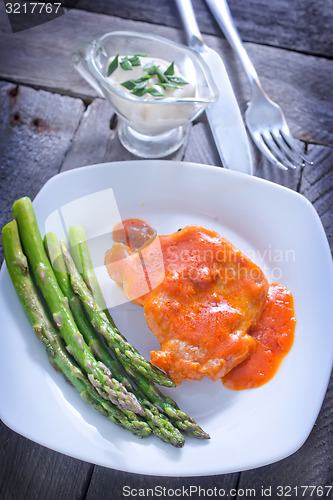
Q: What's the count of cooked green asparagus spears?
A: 5